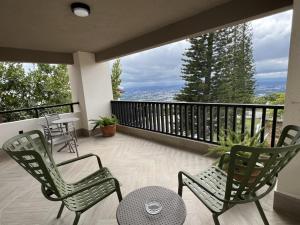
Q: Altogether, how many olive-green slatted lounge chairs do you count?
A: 2